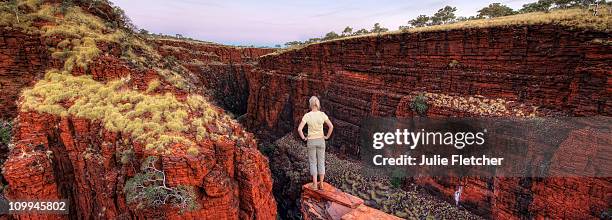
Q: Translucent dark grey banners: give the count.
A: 2